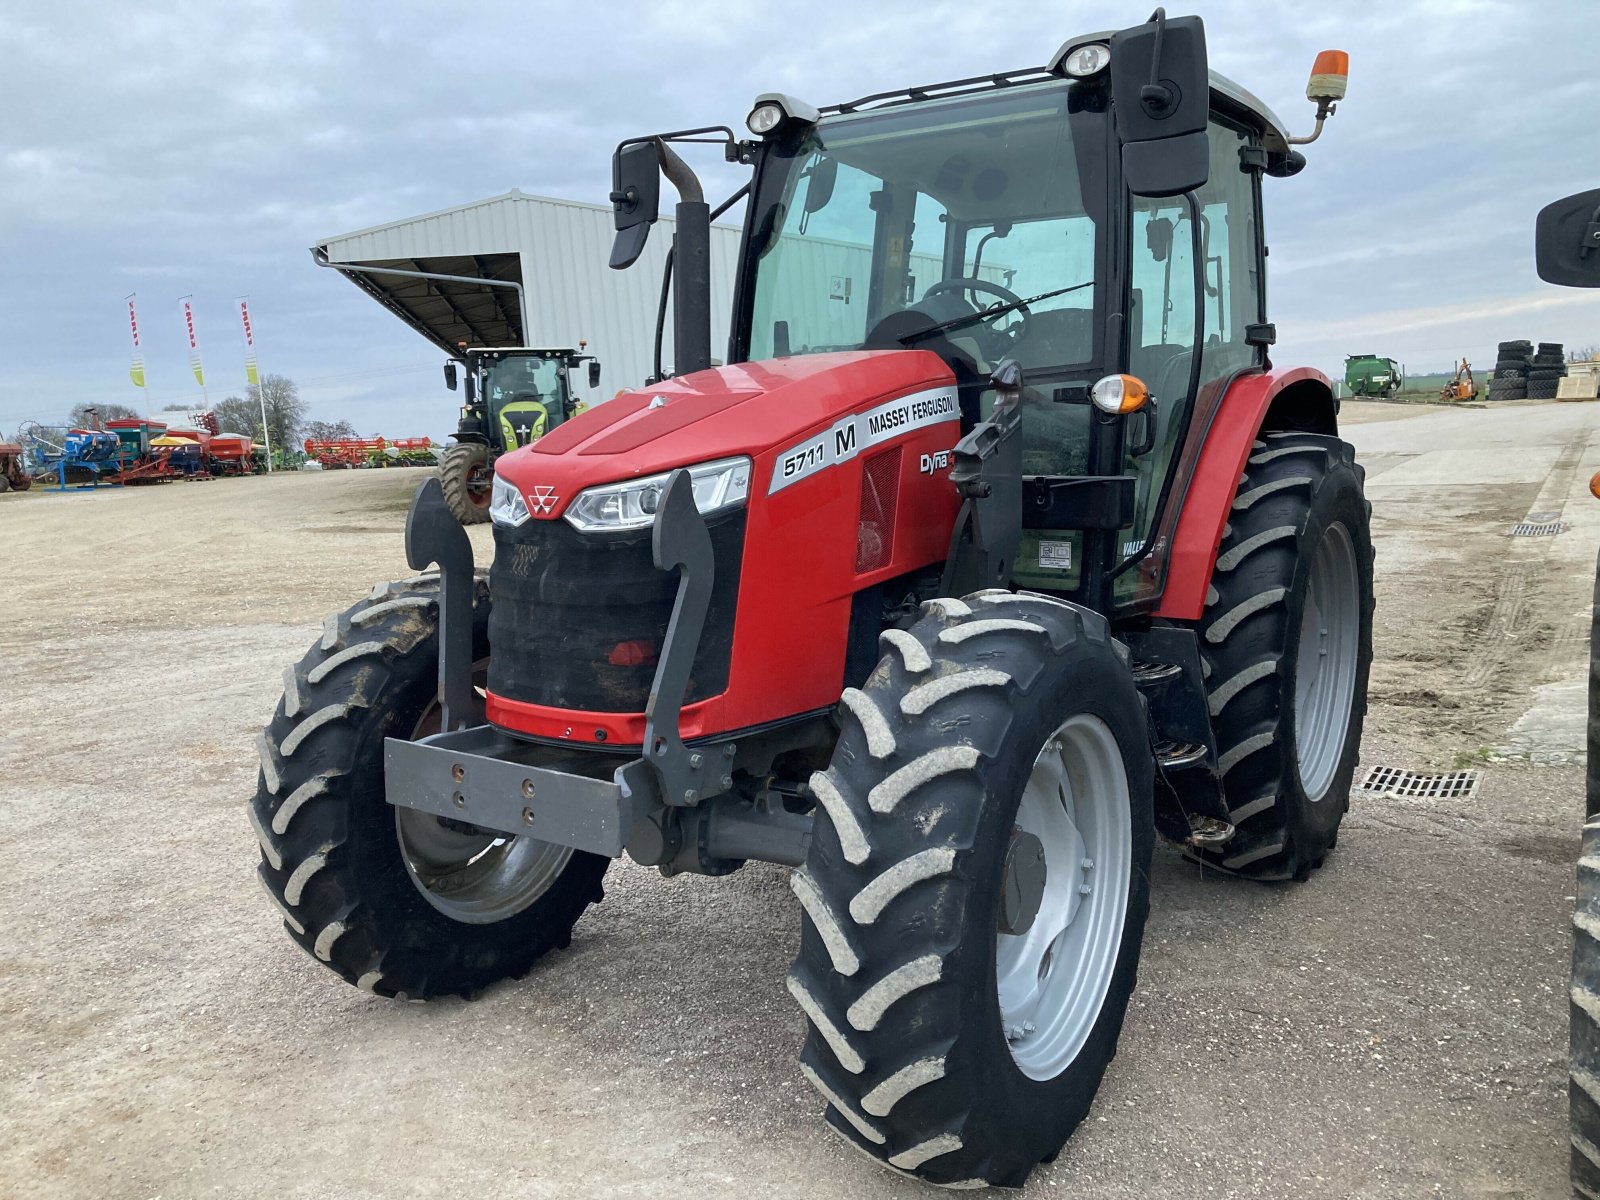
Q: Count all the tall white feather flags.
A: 3